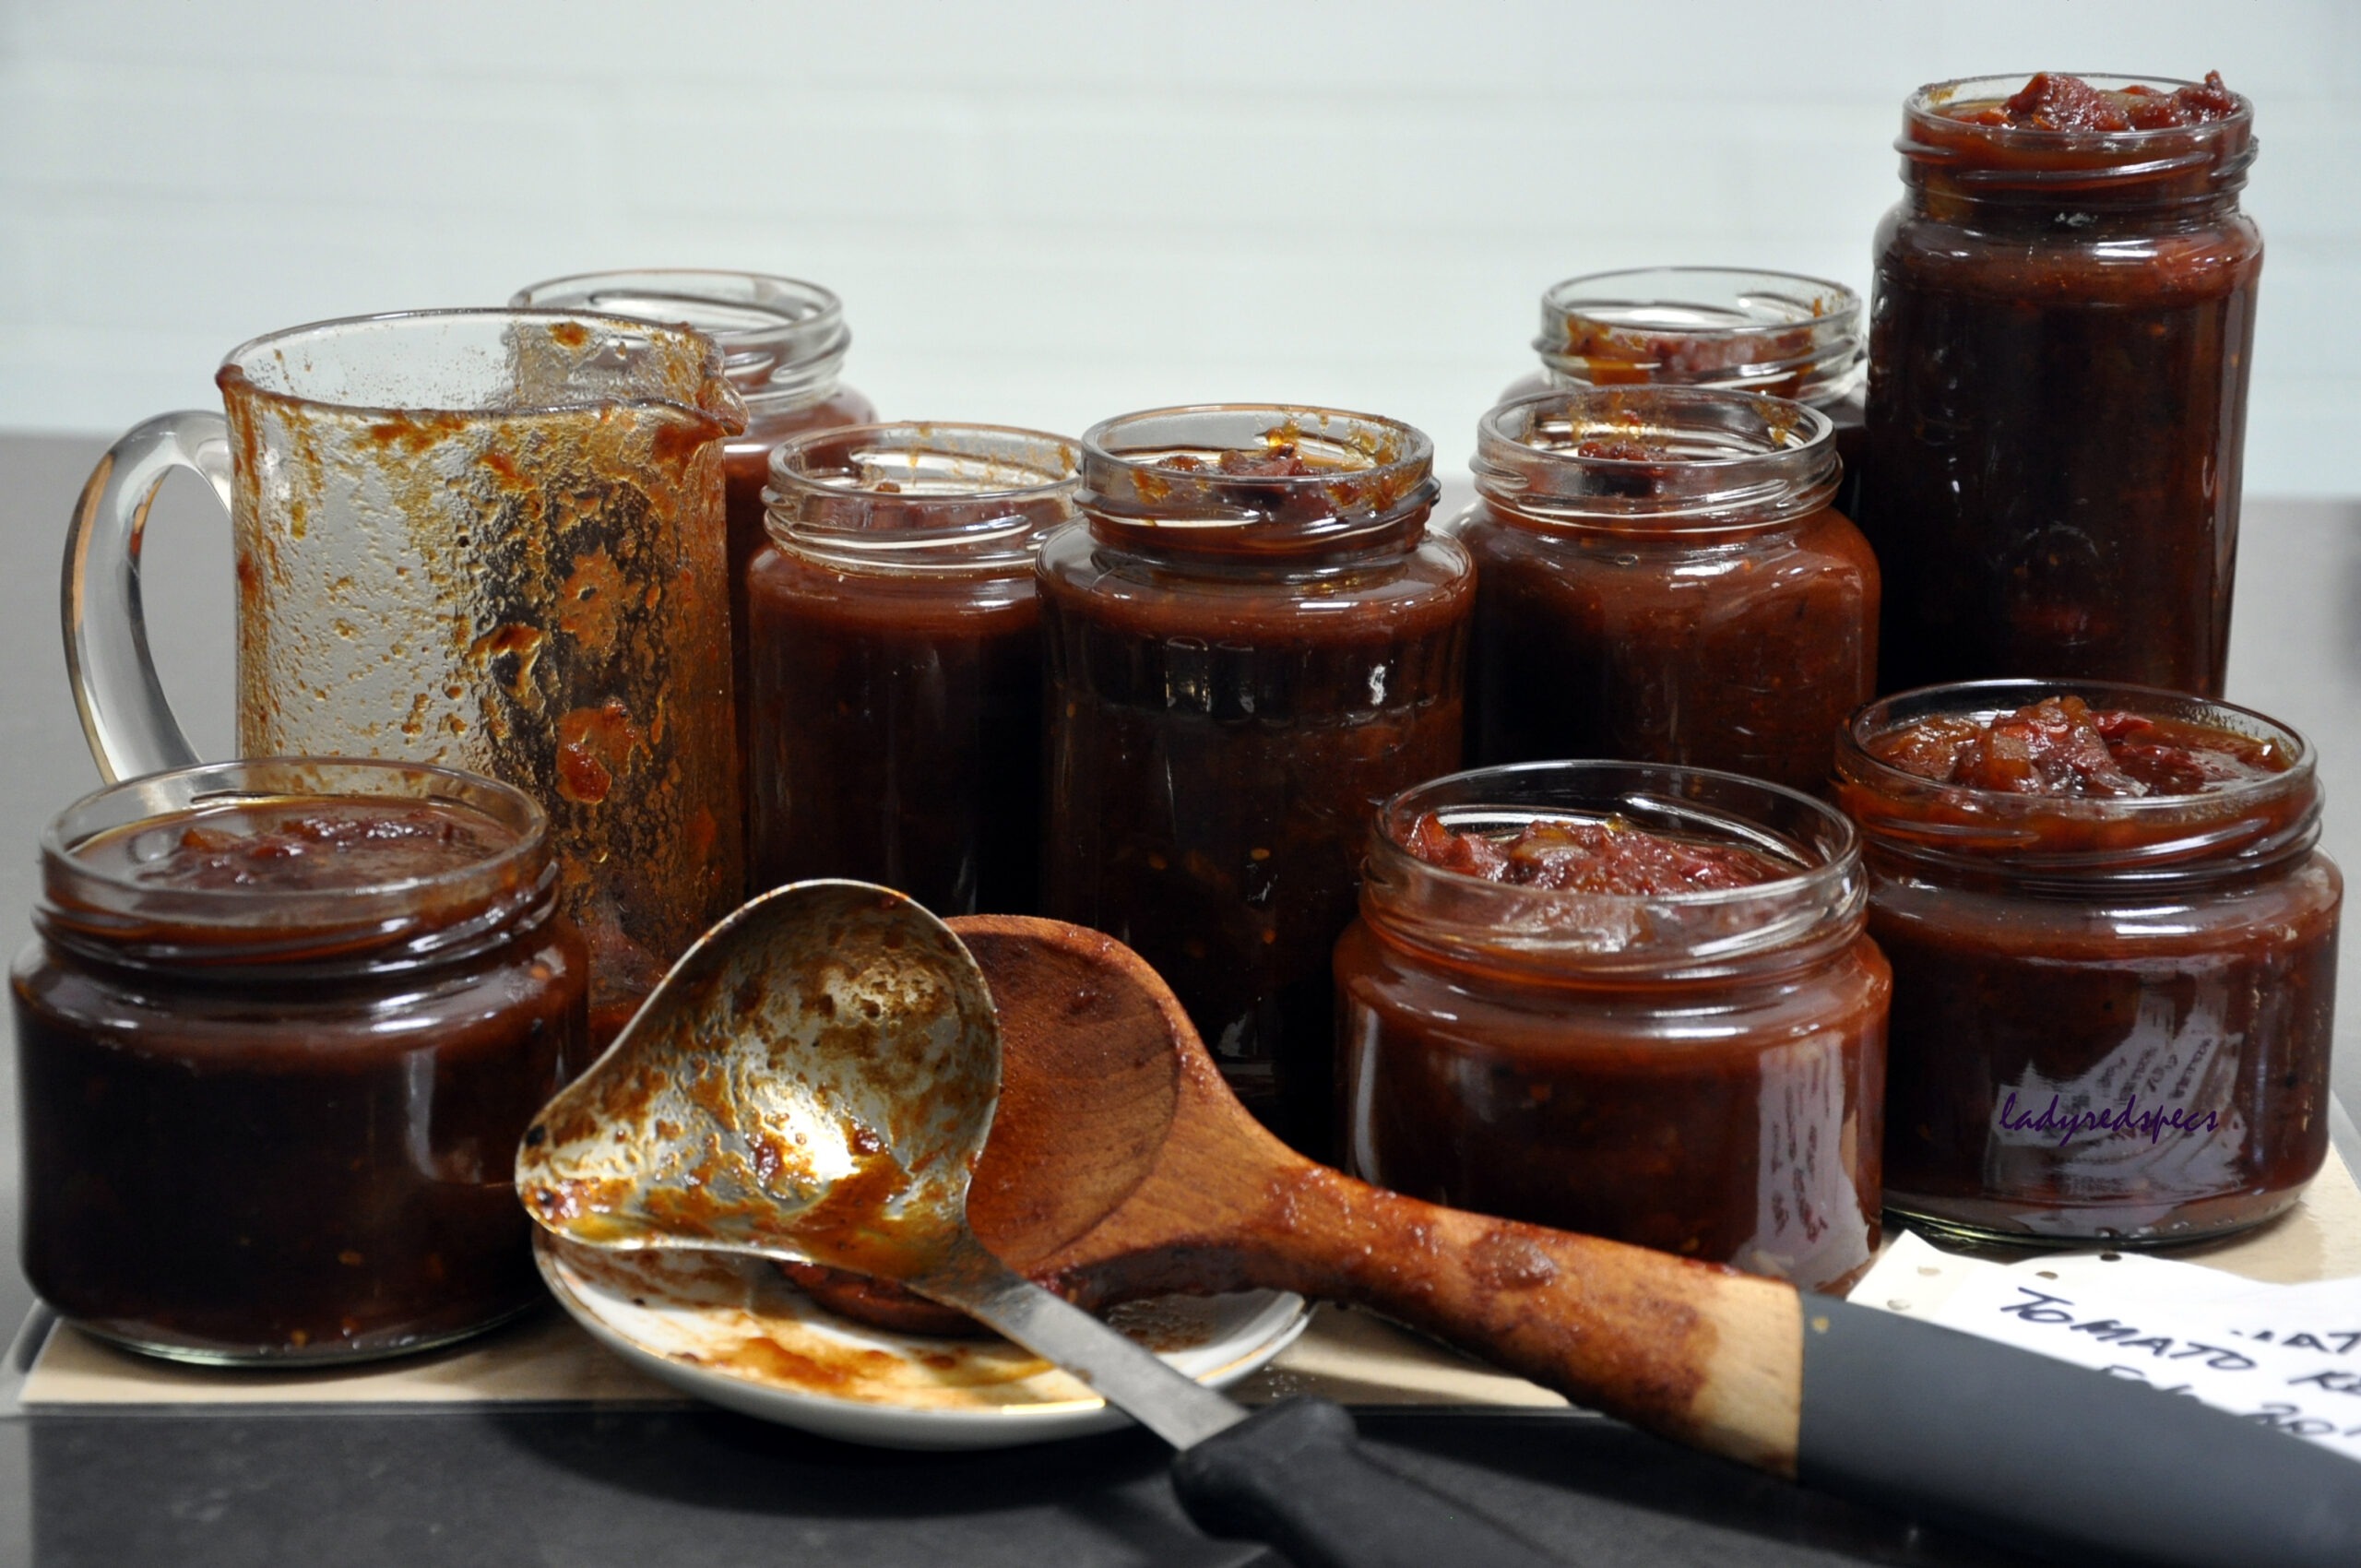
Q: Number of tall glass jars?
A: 6